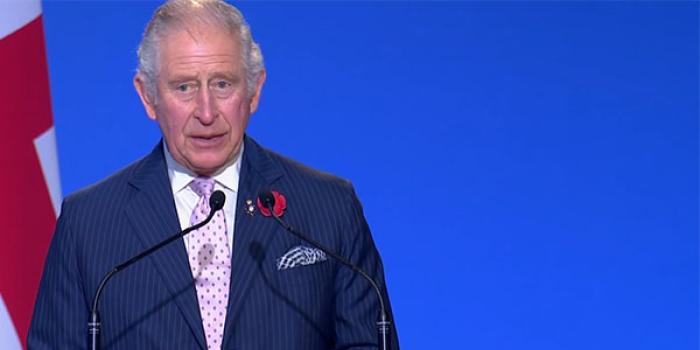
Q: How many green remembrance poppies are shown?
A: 0